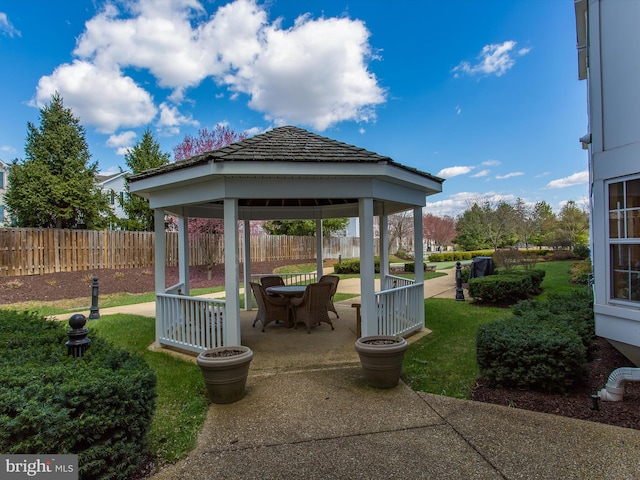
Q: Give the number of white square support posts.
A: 8